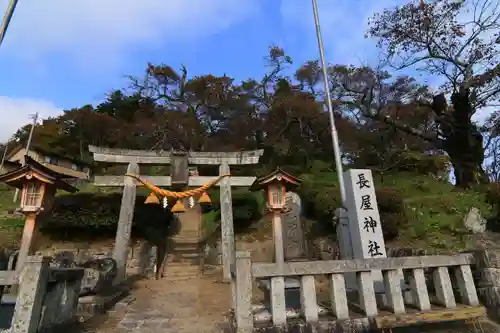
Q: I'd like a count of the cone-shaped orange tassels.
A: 3